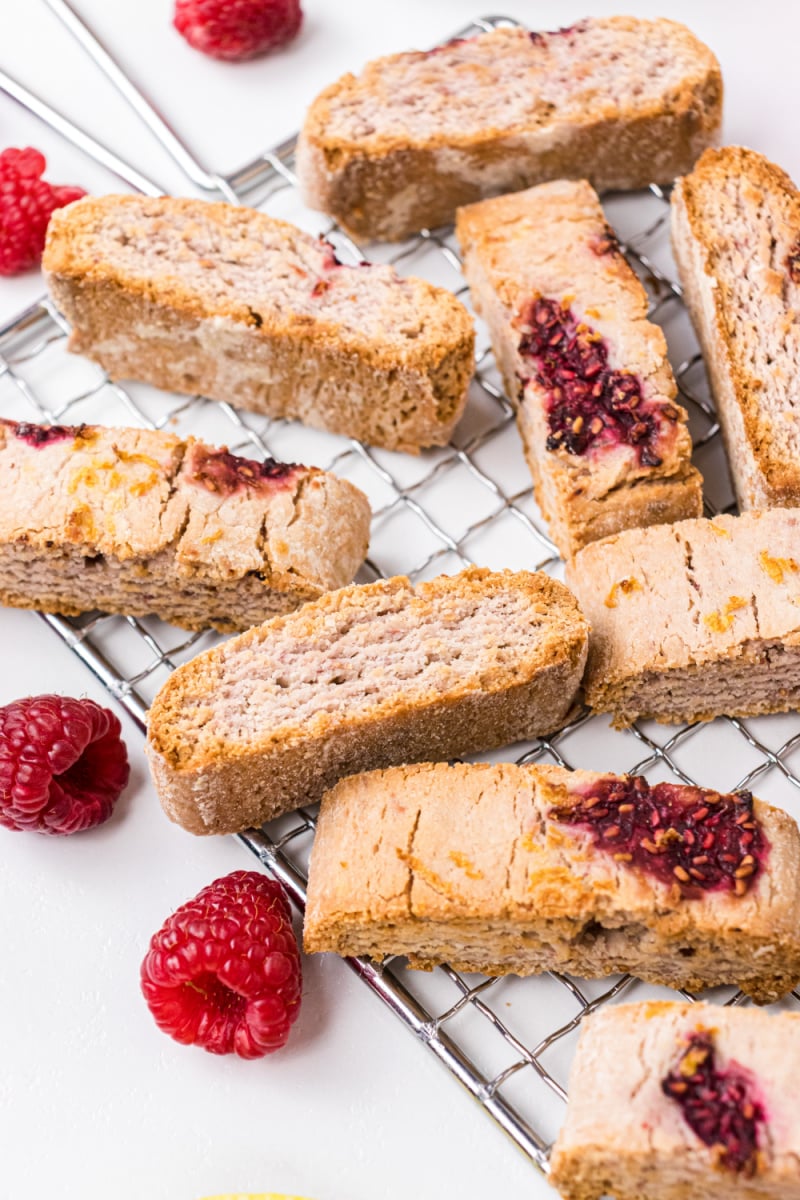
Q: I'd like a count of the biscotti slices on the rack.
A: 9